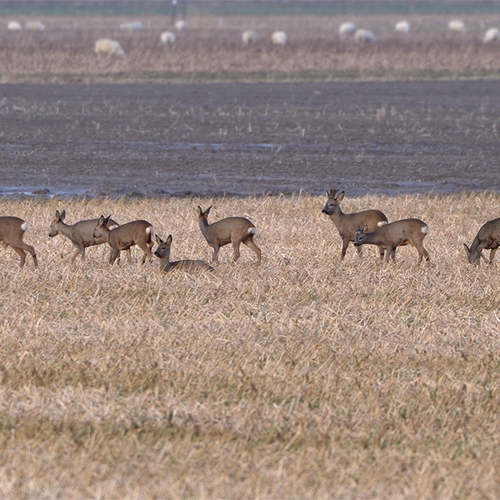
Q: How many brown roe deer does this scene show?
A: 8